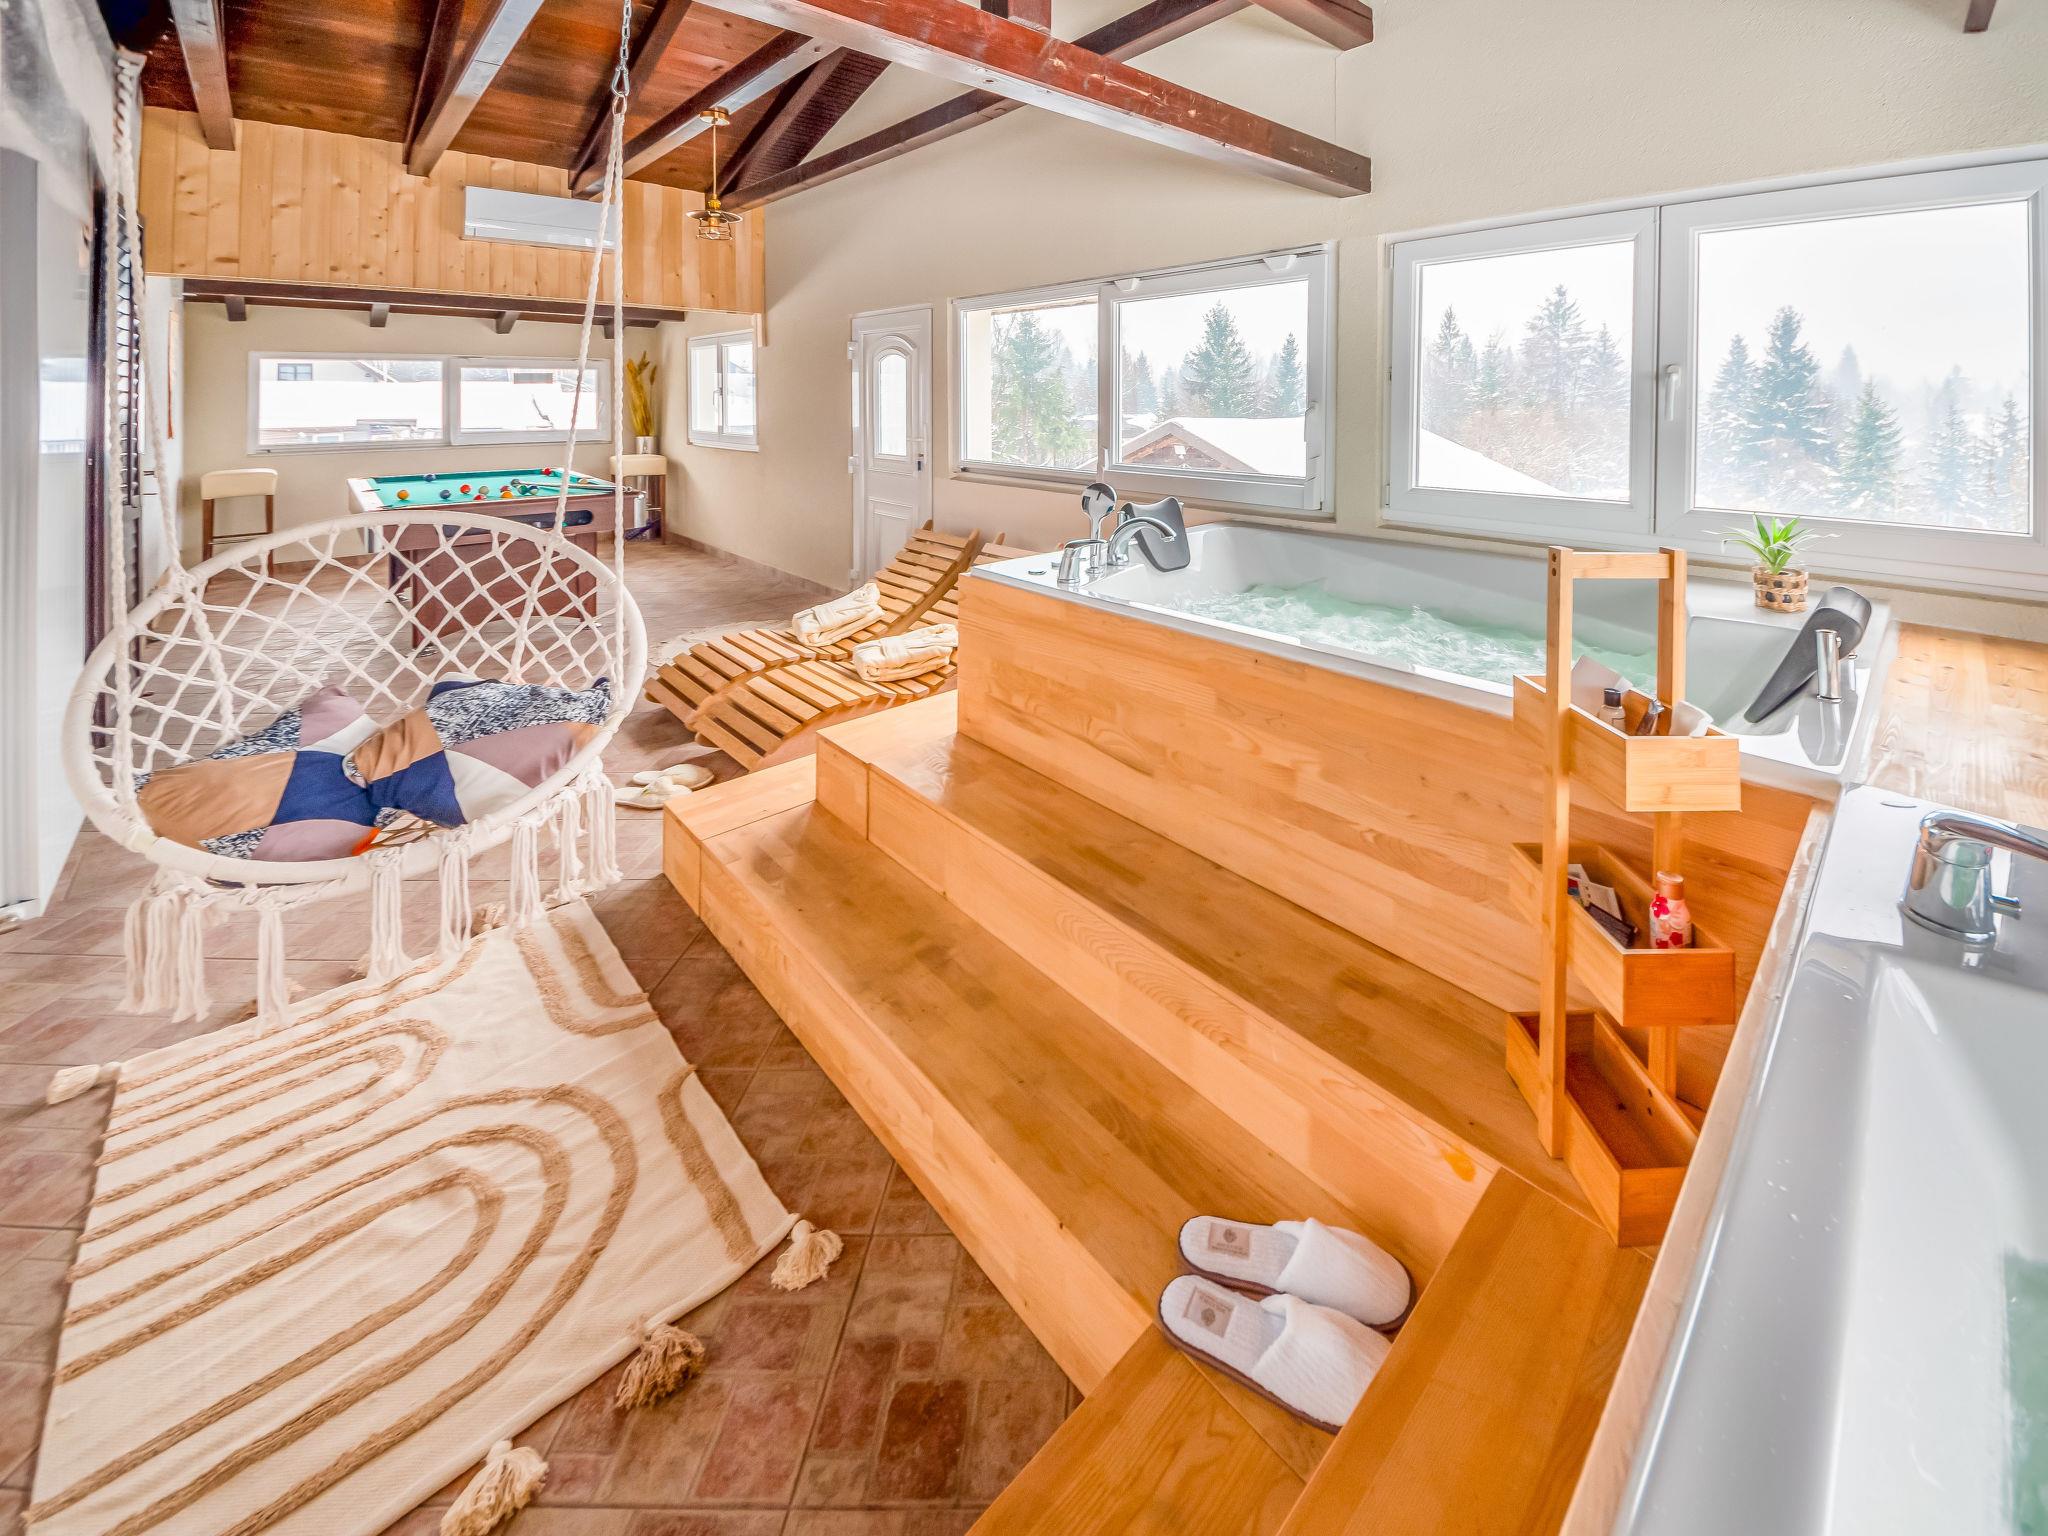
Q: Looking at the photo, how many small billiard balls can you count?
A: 13